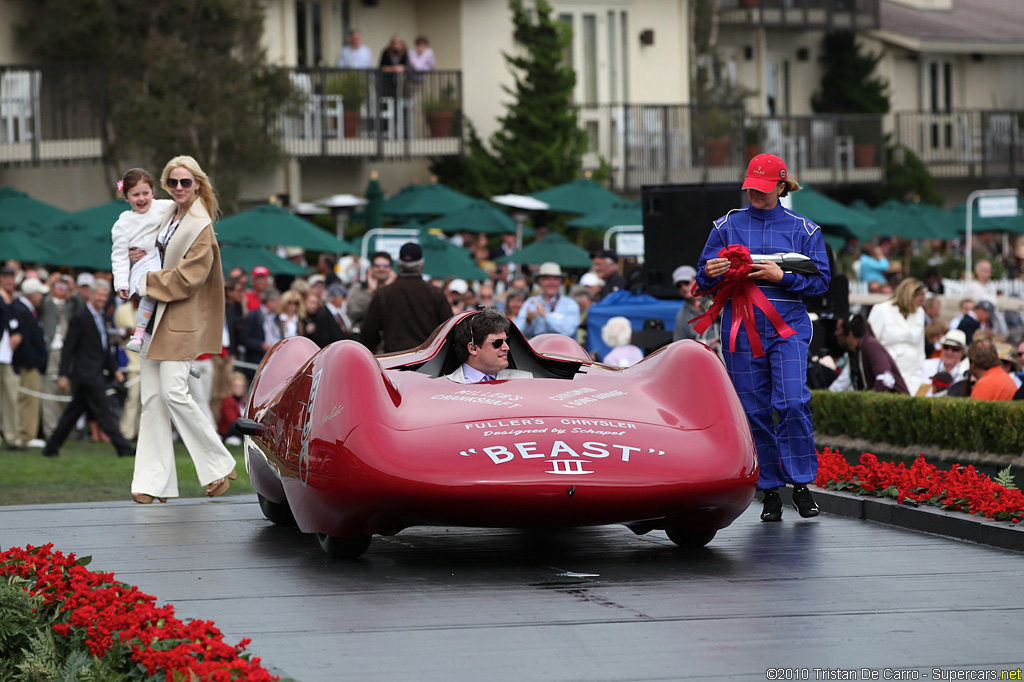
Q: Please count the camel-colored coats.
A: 1